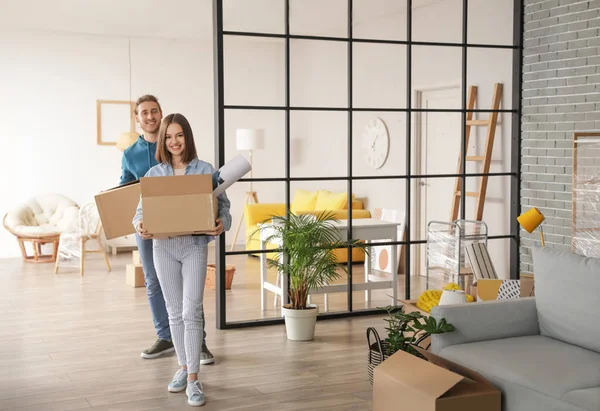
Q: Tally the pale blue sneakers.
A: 2